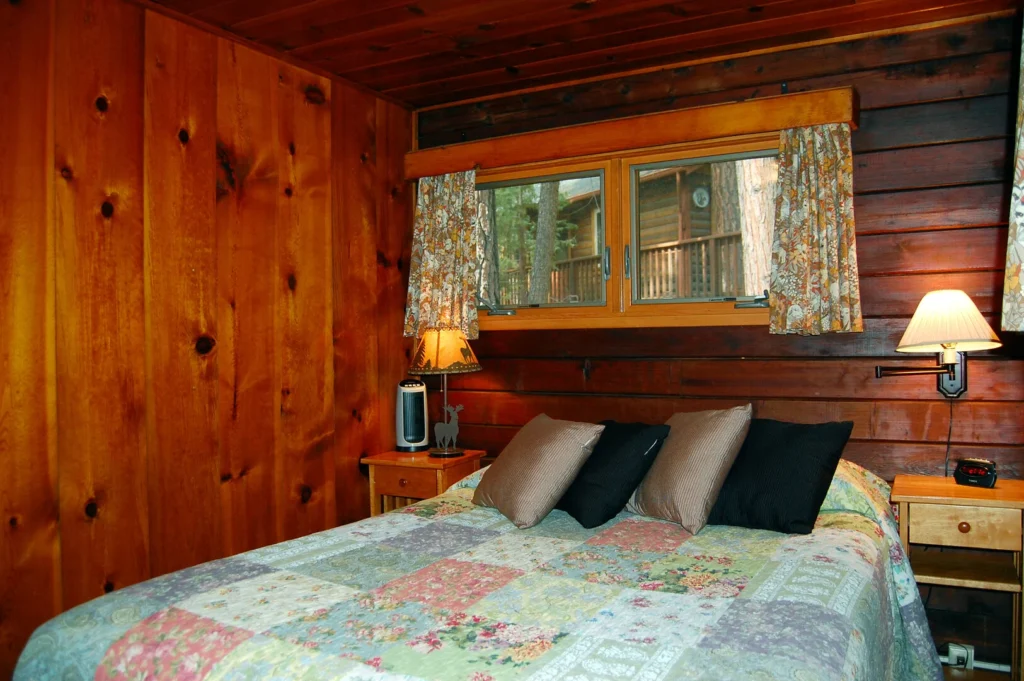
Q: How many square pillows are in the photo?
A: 4